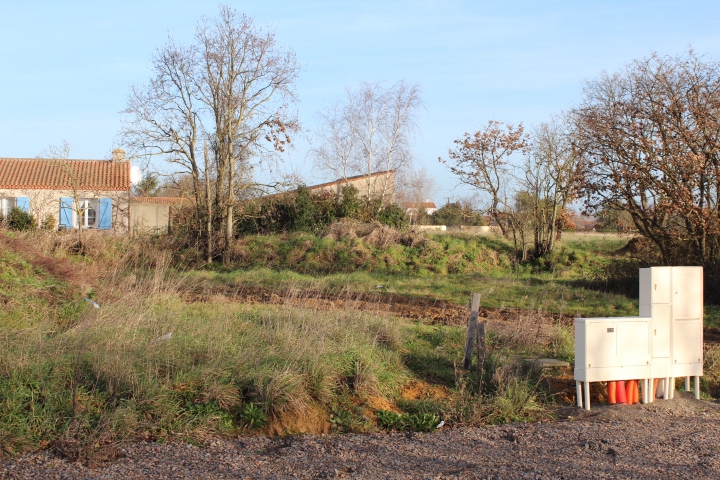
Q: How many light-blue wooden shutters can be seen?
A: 3